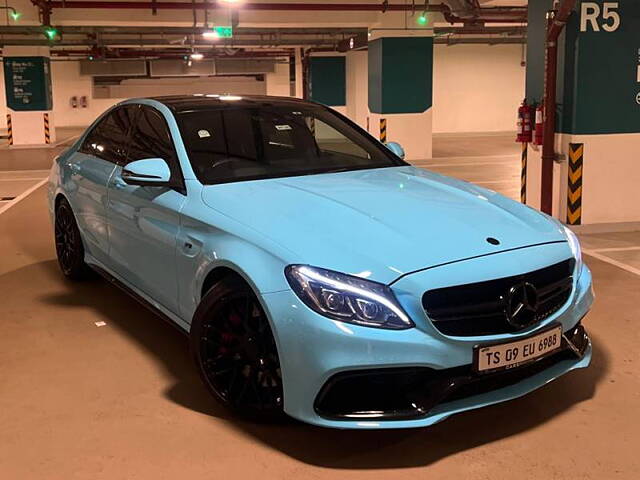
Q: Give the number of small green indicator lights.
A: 3